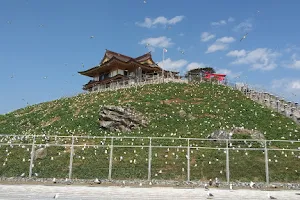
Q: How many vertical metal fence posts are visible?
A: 7